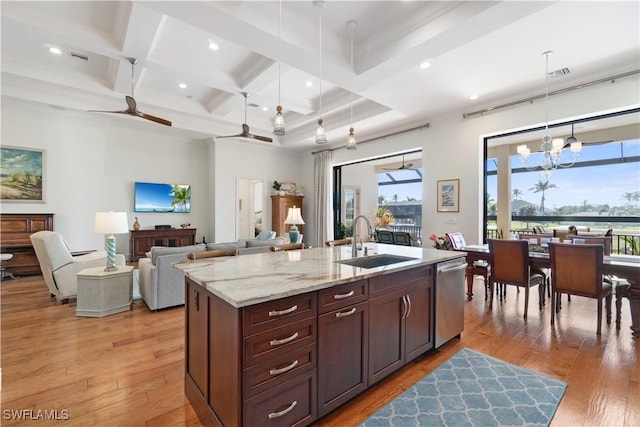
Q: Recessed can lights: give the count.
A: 7